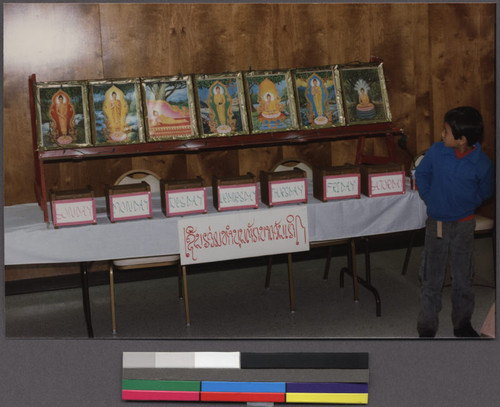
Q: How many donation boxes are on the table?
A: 7